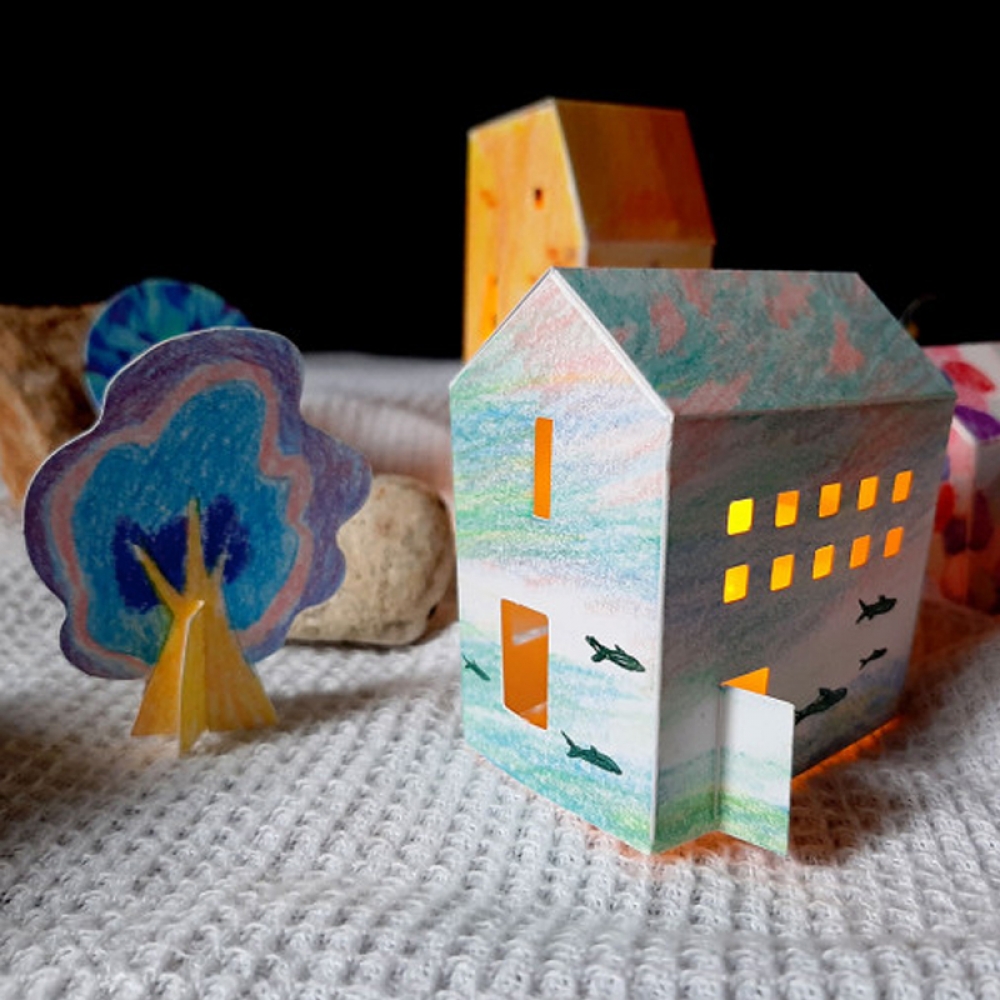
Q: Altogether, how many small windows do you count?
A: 10